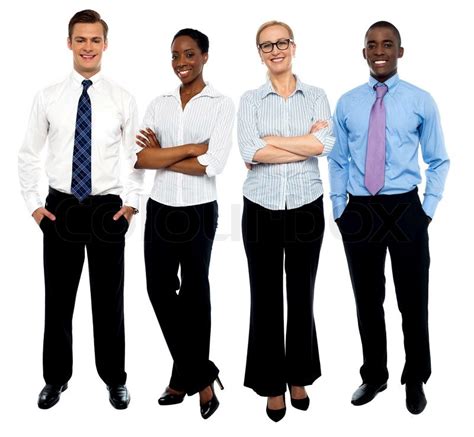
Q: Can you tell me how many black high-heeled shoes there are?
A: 4